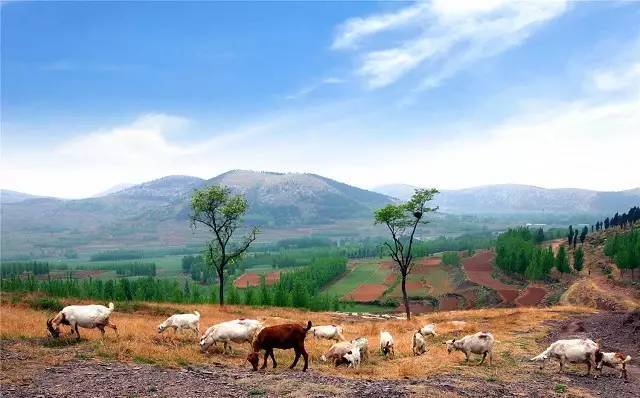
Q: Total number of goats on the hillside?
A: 14